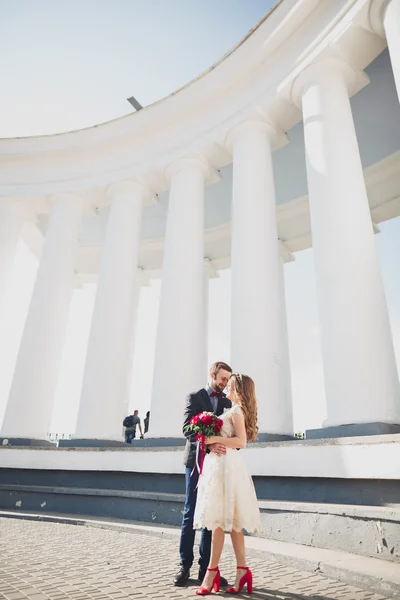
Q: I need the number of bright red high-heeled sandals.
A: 2